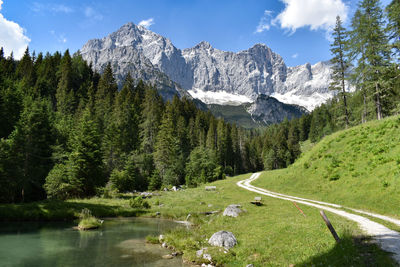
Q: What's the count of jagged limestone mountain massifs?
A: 1